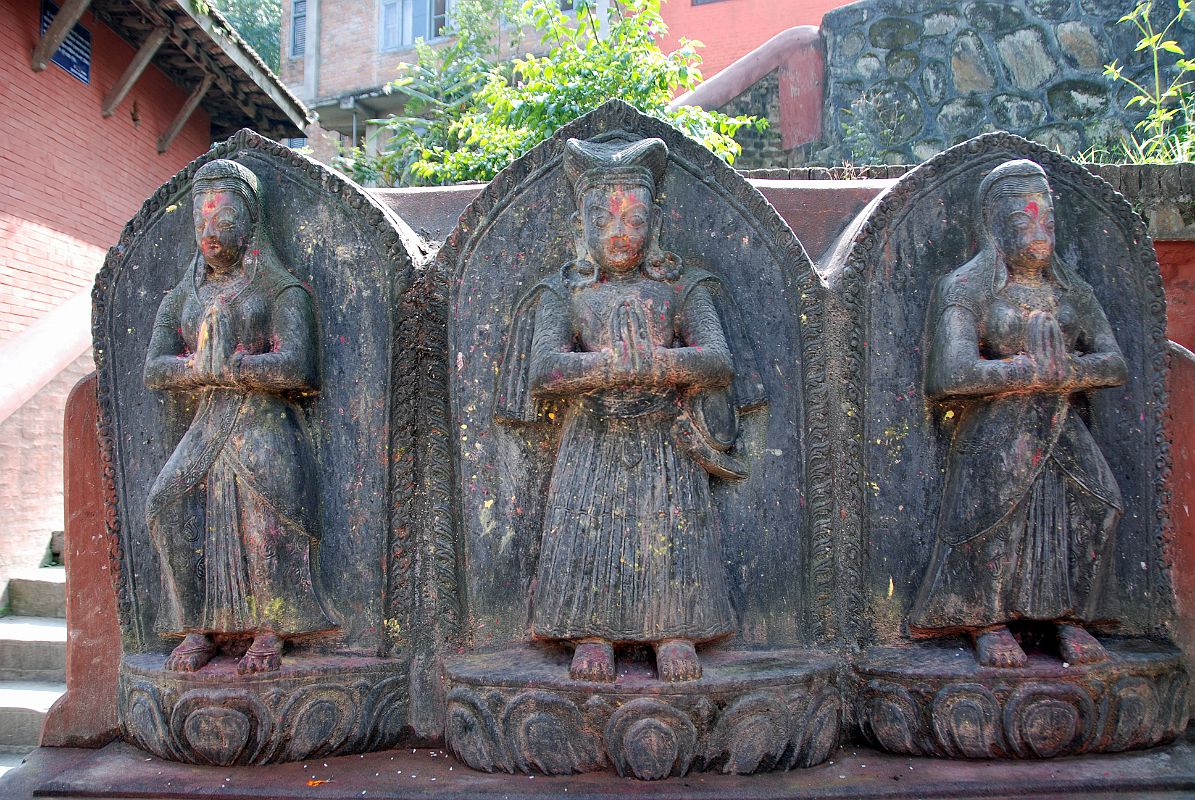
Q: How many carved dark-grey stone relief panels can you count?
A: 3